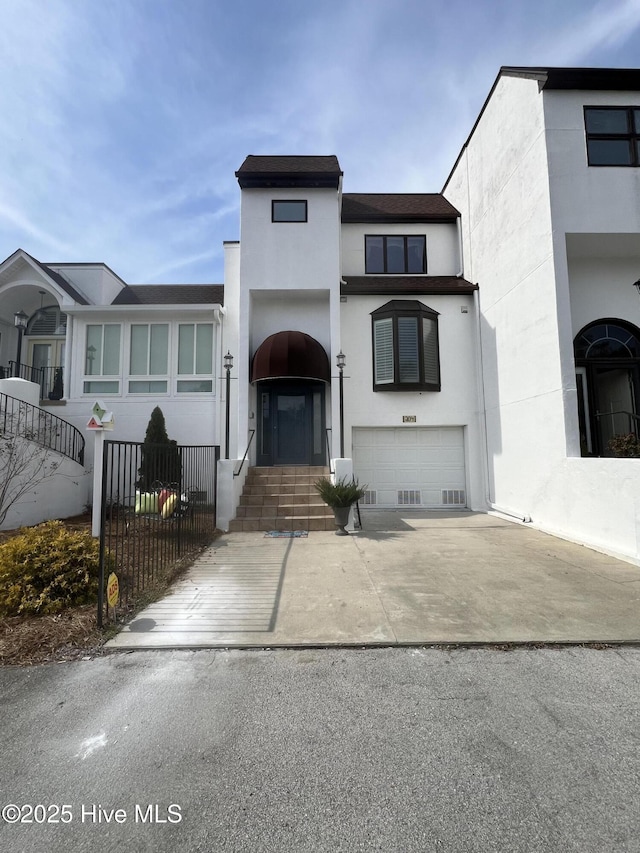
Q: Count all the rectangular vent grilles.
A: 3